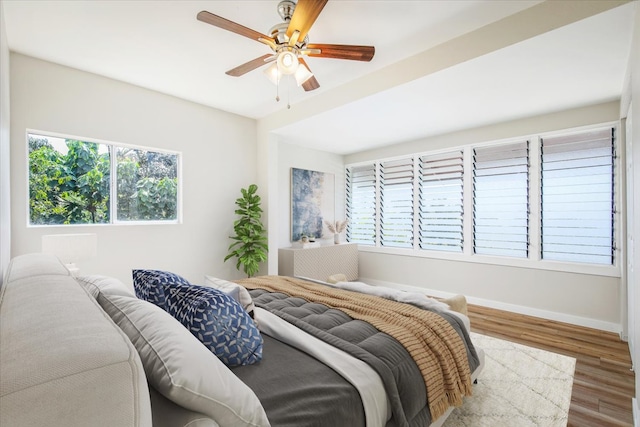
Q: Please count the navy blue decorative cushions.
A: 2